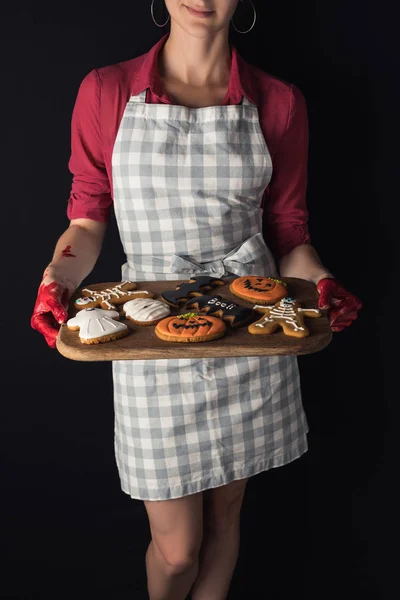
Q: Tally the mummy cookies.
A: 1